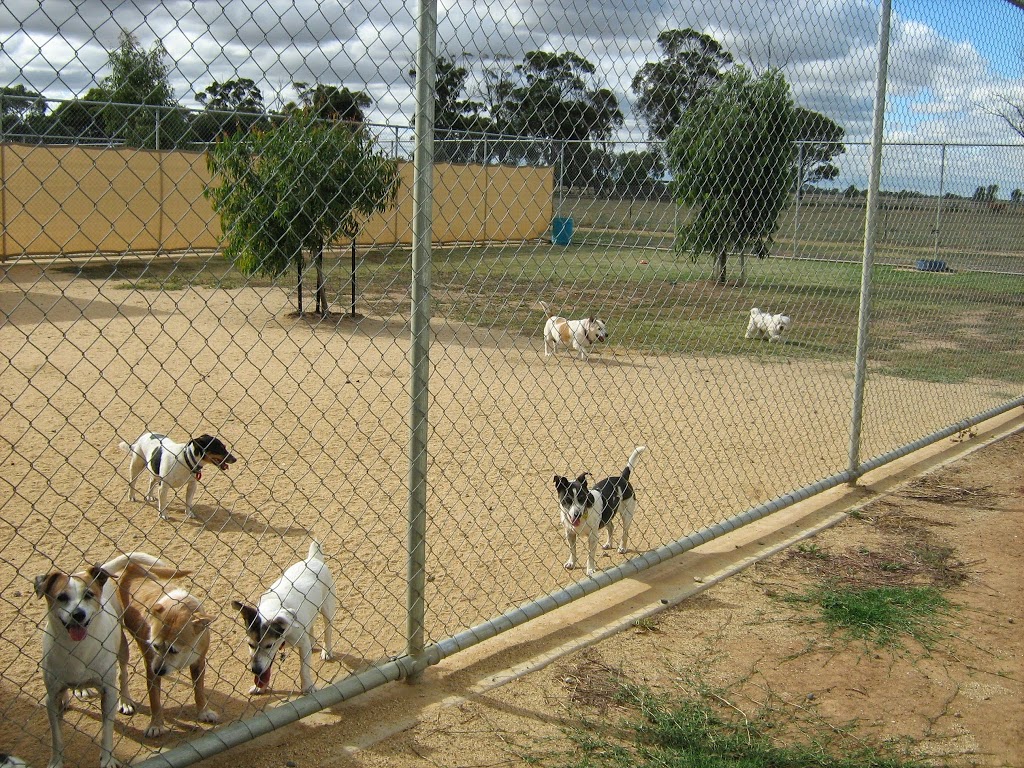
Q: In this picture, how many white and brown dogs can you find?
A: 3